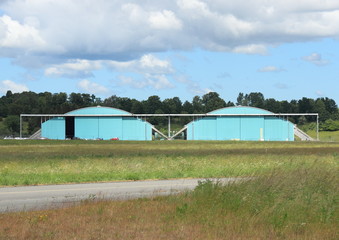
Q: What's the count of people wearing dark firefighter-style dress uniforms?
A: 0